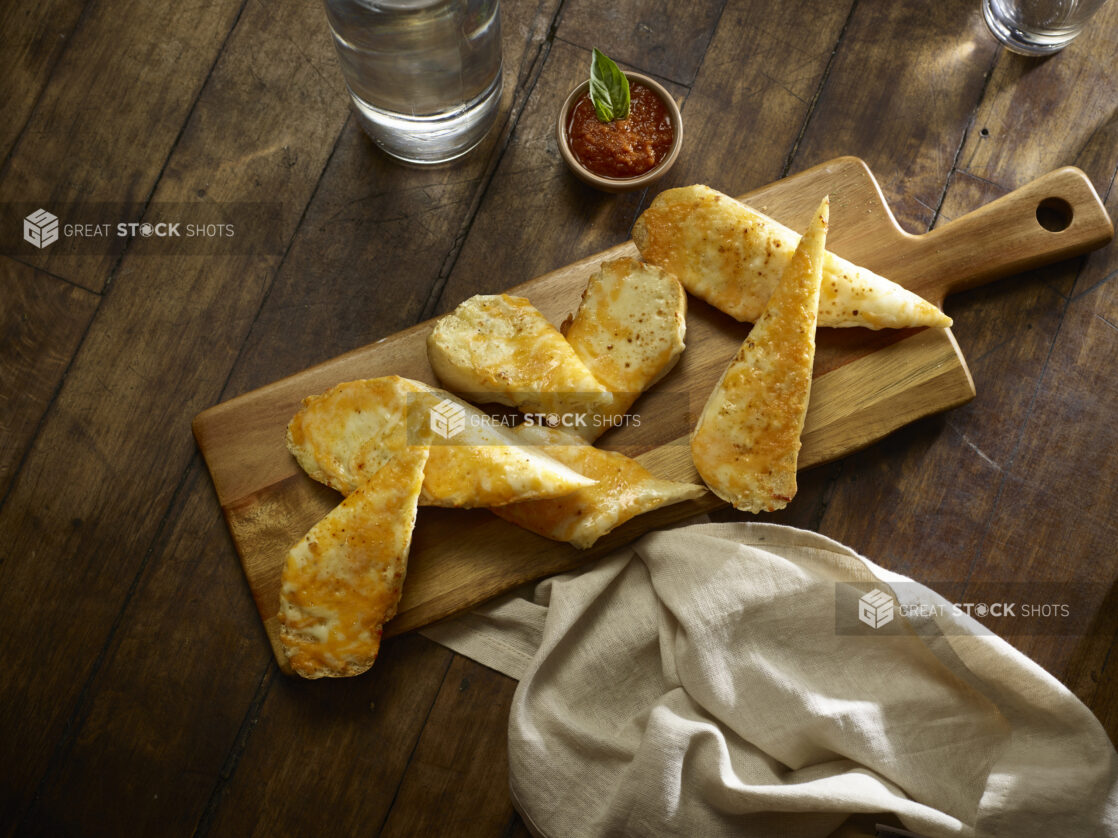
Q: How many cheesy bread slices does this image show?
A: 7